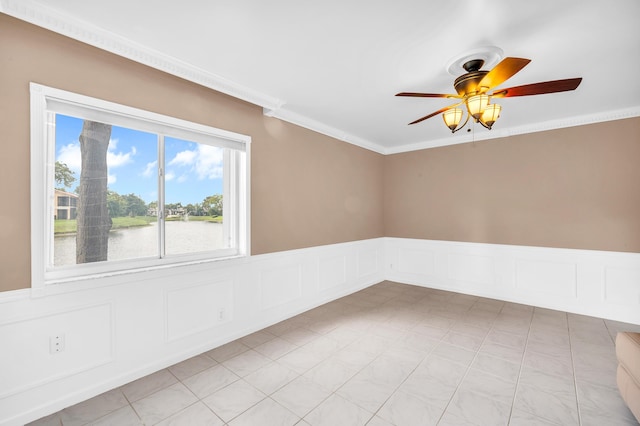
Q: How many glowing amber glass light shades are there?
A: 3